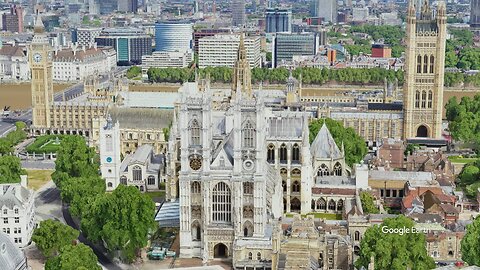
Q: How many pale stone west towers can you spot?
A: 2